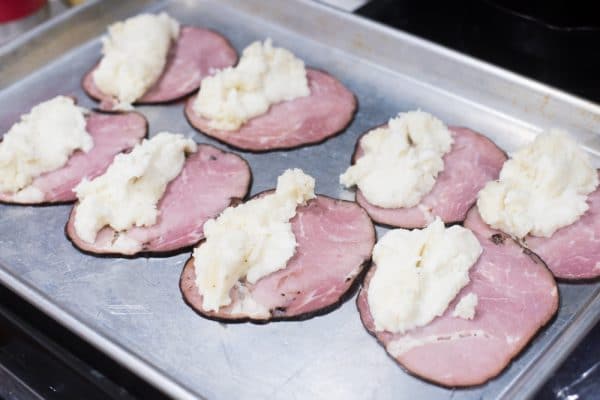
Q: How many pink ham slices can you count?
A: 8